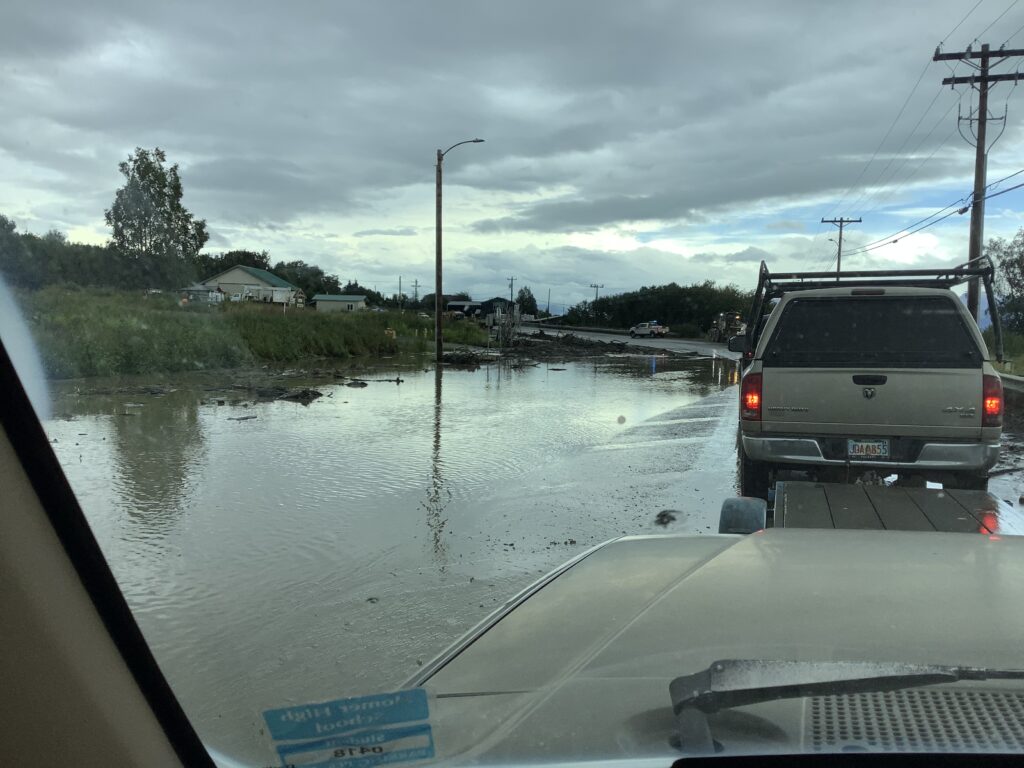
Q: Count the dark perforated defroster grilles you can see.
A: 1